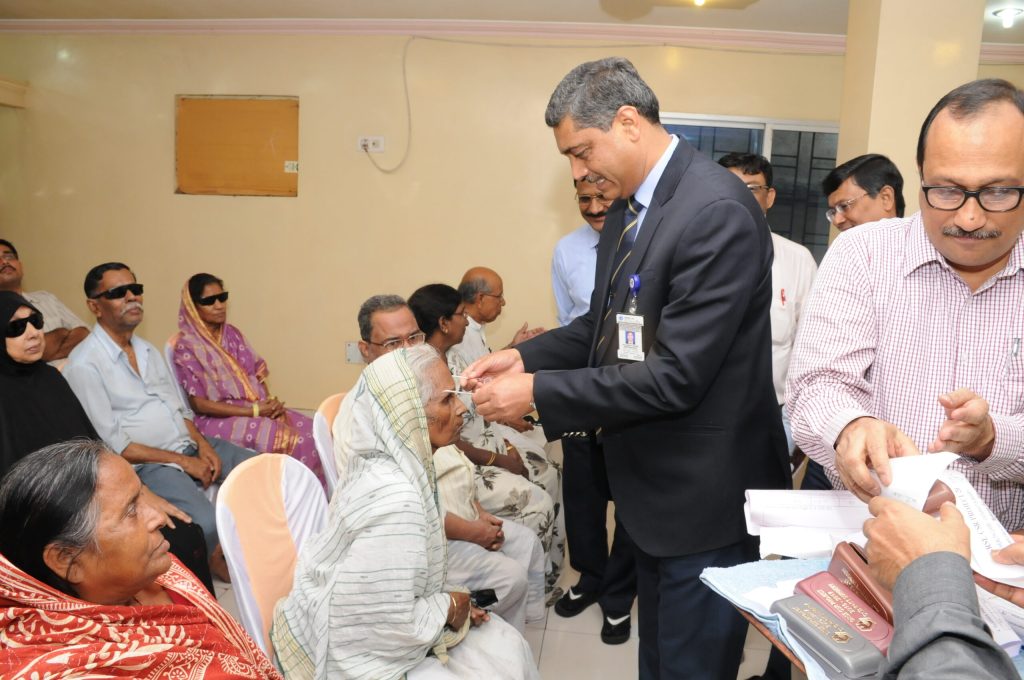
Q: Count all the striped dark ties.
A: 1